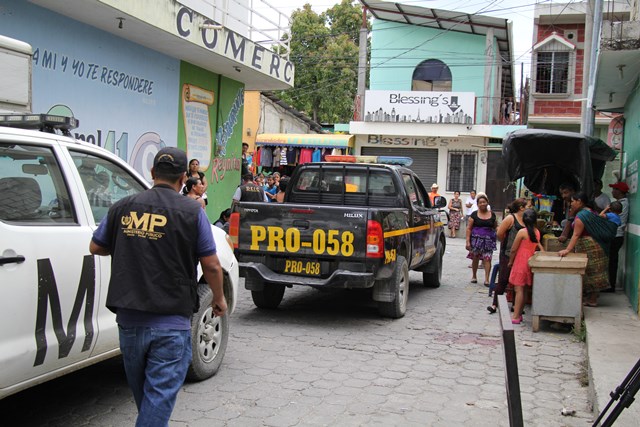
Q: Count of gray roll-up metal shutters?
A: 1